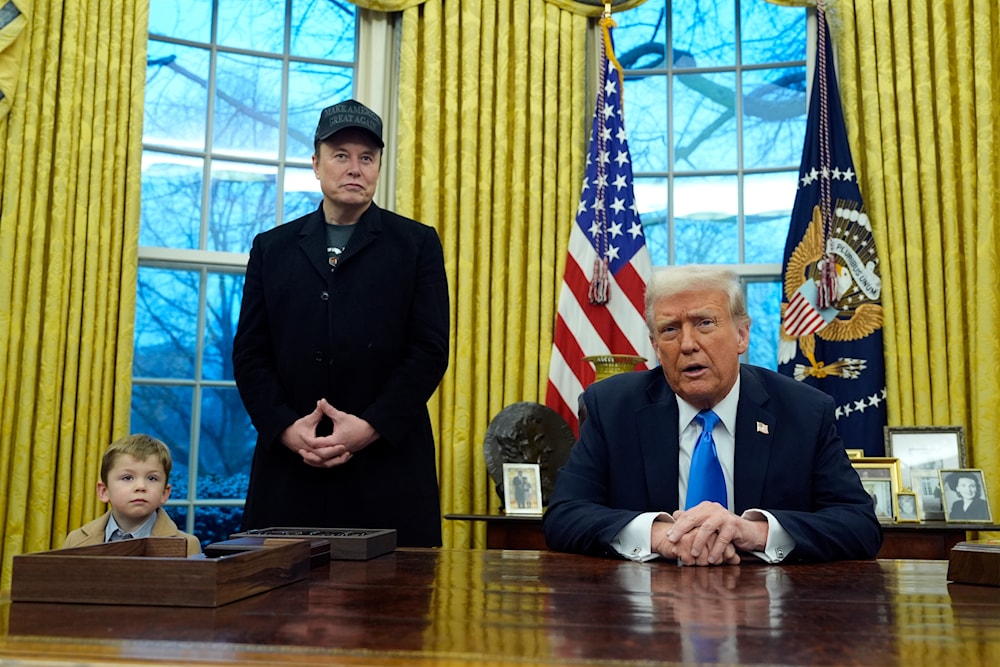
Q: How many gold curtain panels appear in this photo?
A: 3